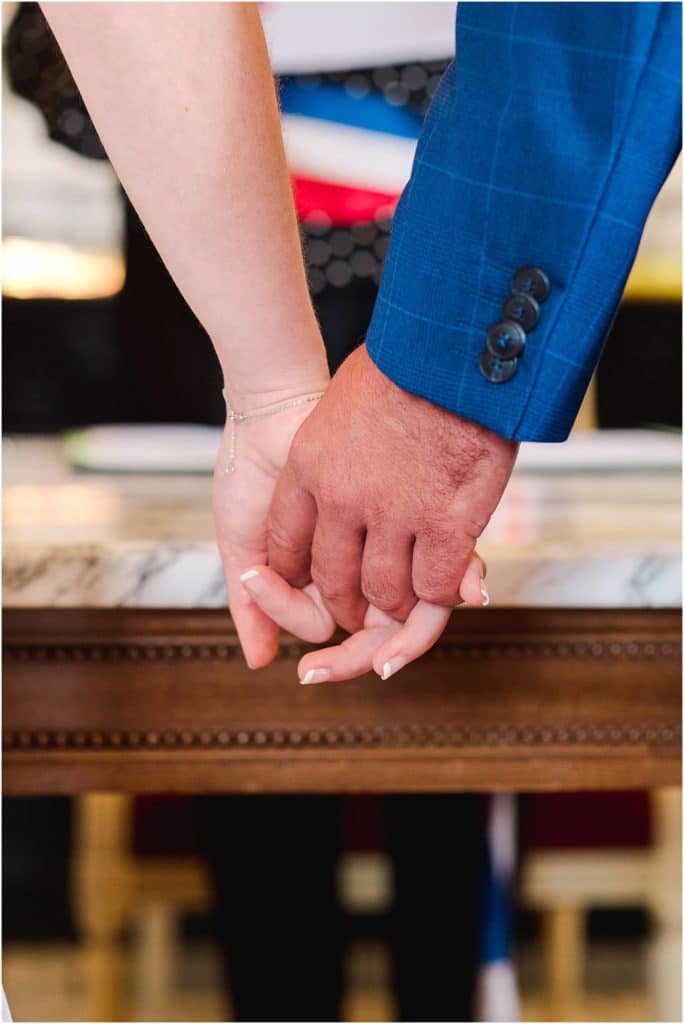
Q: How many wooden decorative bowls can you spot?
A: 0